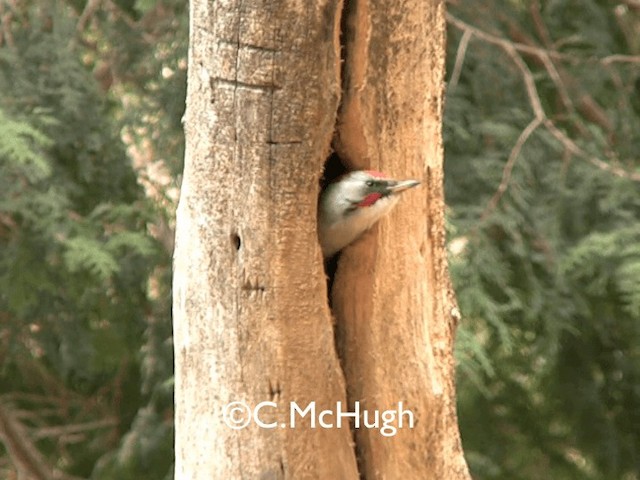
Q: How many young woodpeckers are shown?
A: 1